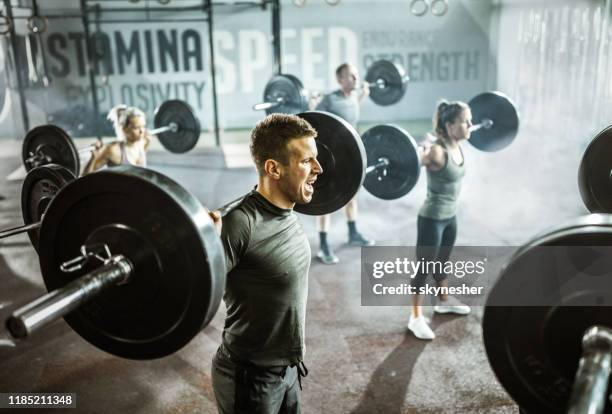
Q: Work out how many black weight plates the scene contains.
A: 11